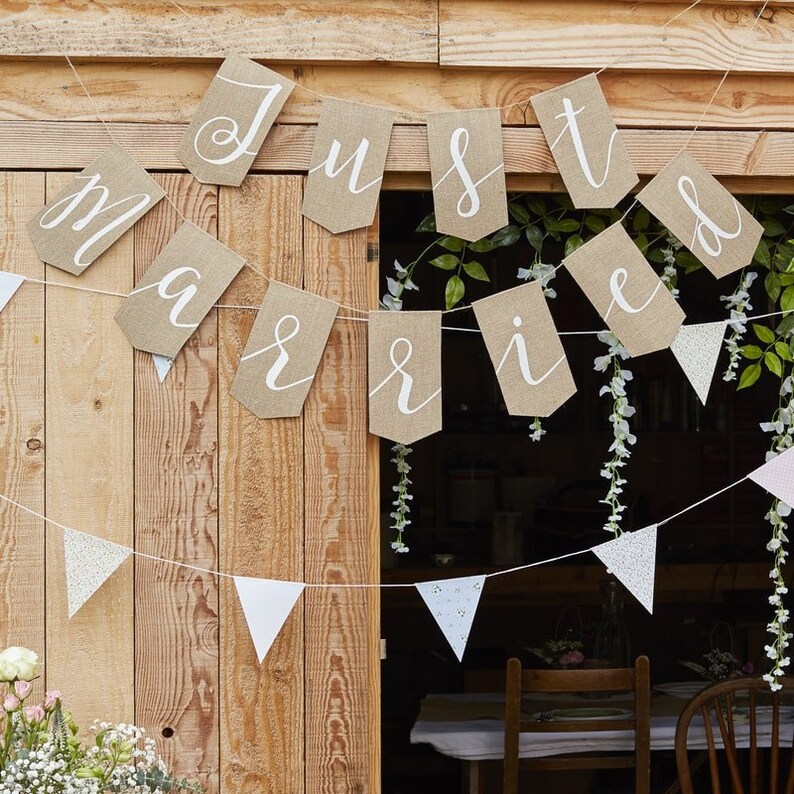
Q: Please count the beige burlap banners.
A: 11